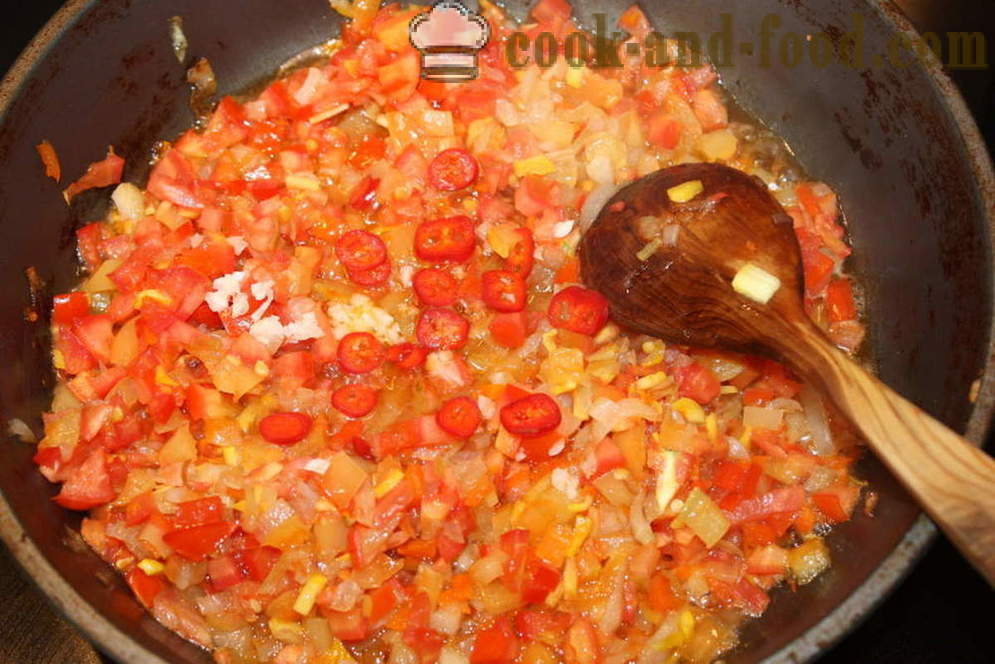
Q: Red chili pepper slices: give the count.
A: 15